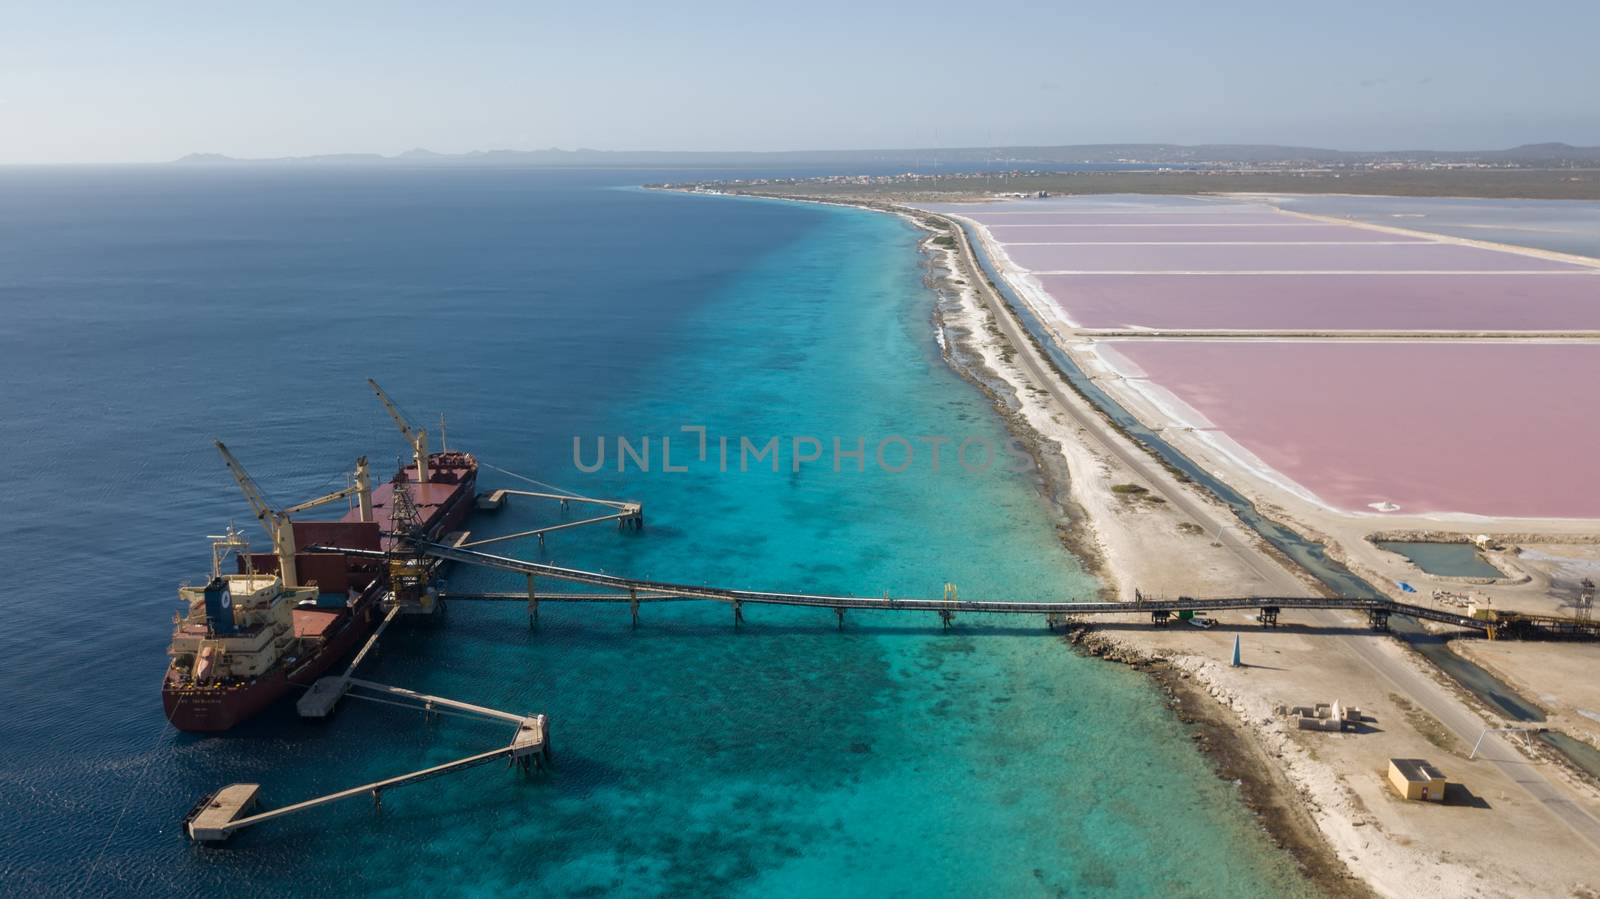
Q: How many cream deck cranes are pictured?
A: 3